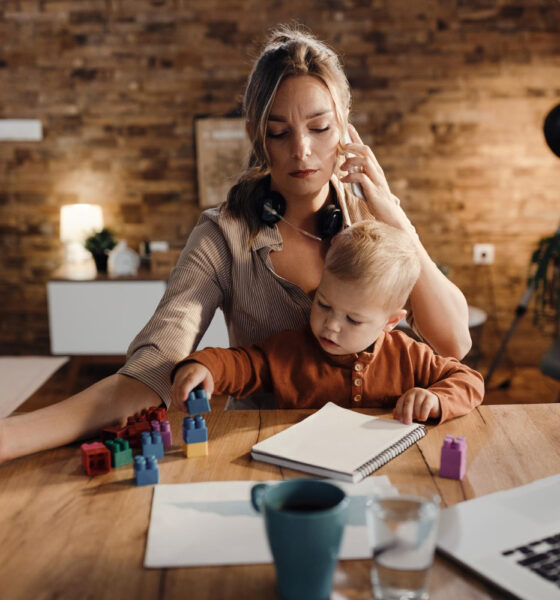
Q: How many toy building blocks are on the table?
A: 12